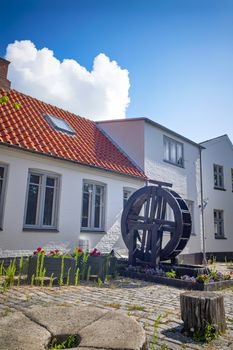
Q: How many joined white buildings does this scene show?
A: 3